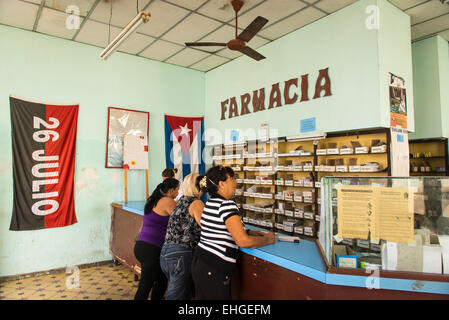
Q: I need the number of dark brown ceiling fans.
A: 1